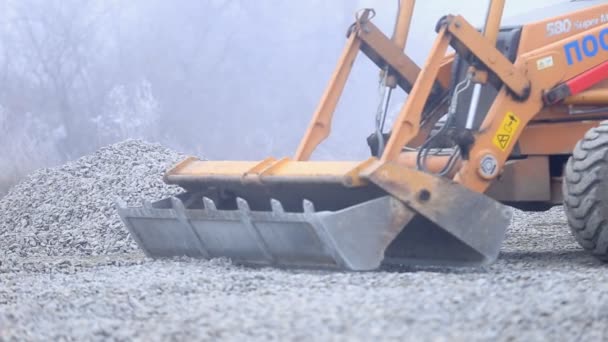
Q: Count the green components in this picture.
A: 0